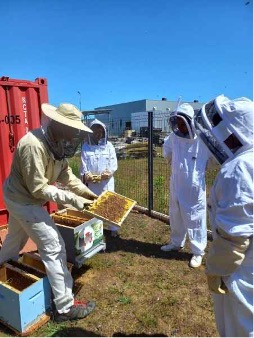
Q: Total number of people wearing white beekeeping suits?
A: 3